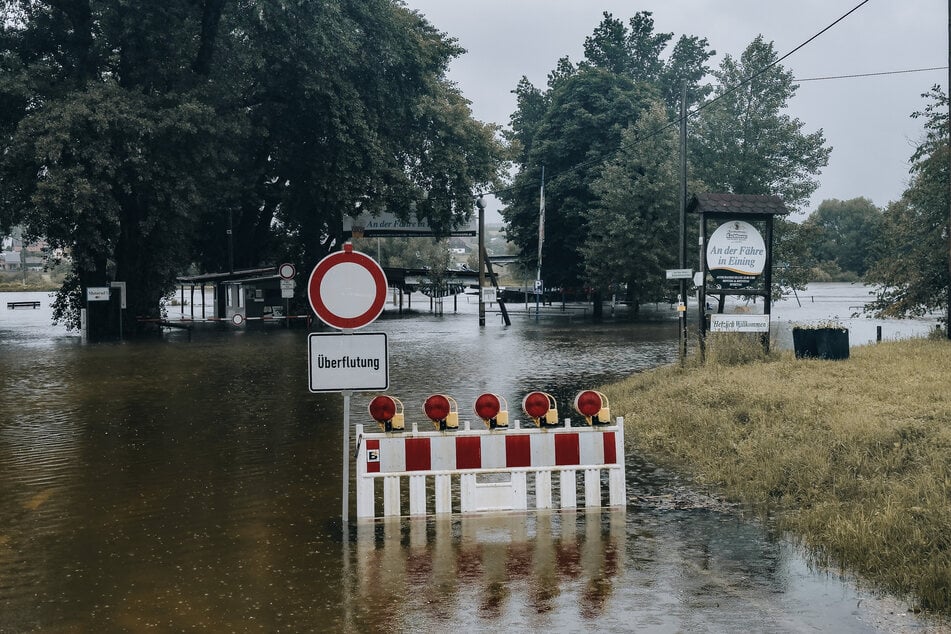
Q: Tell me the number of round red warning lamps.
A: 5